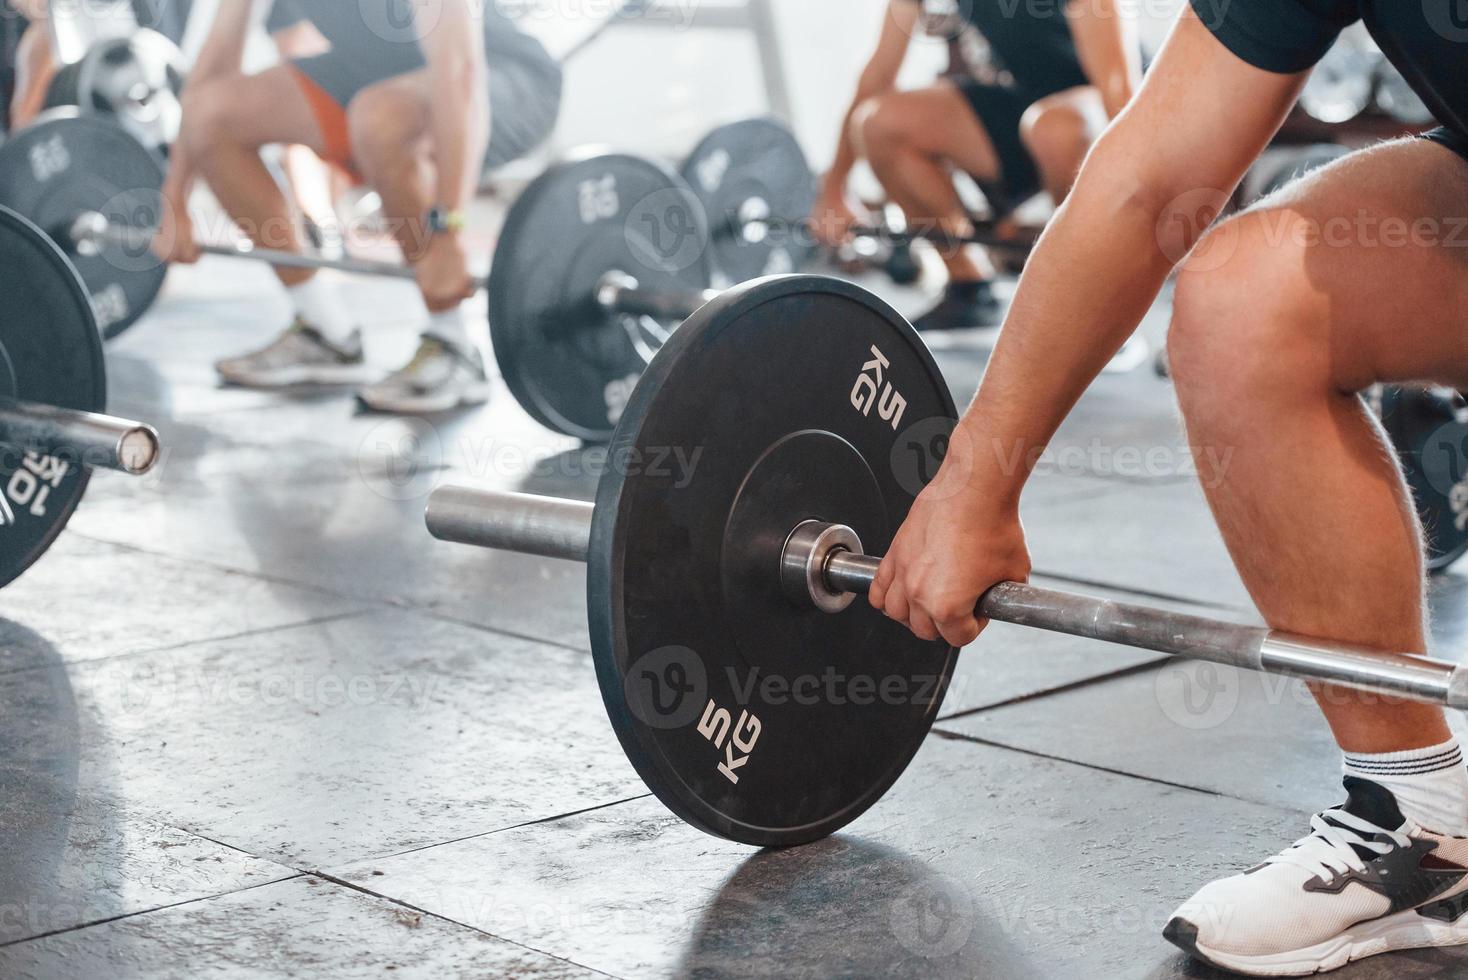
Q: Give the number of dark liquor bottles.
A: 0